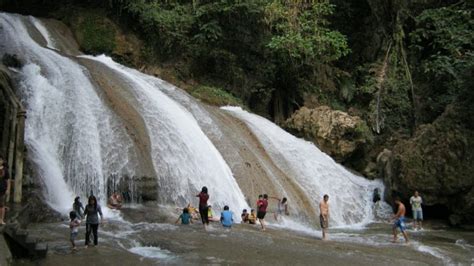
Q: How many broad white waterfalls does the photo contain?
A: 3